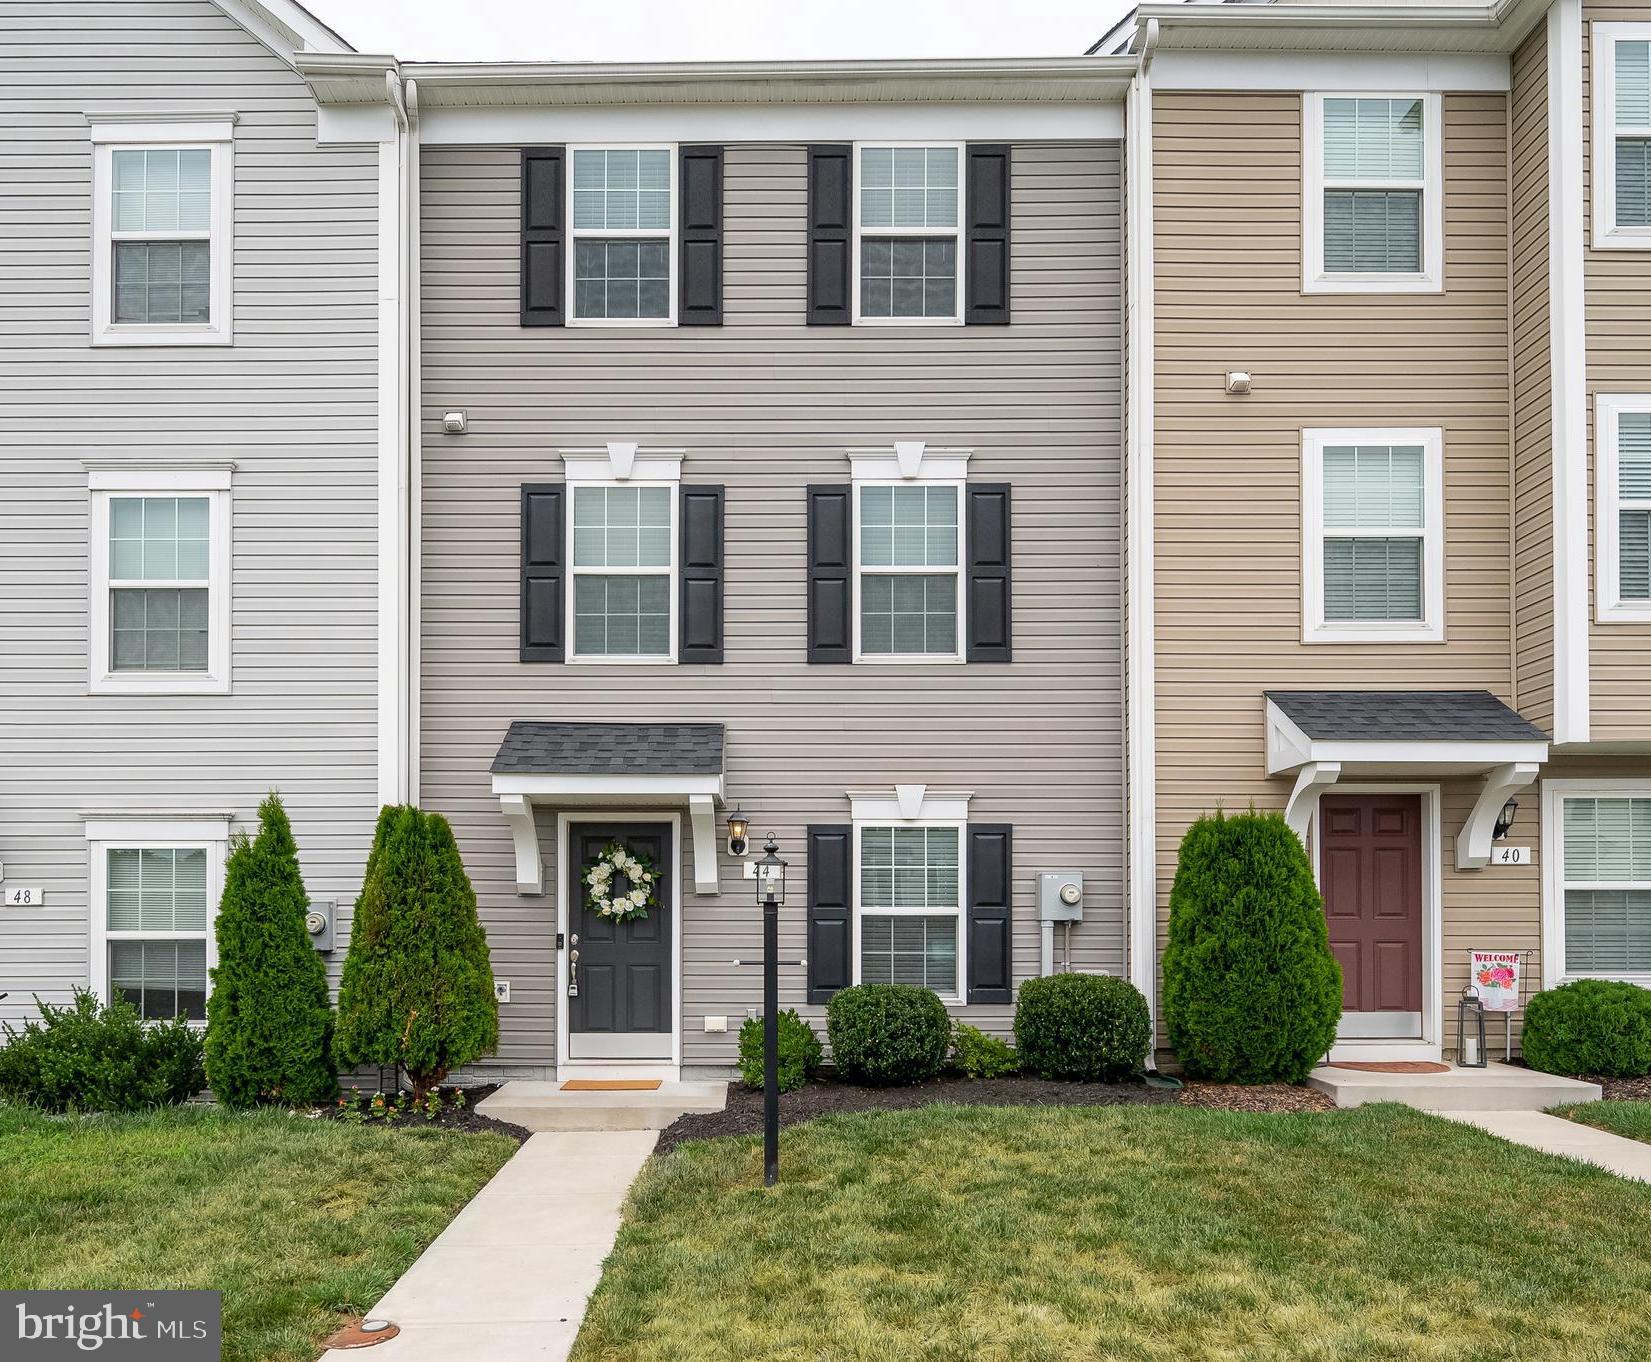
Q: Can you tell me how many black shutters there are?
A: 10